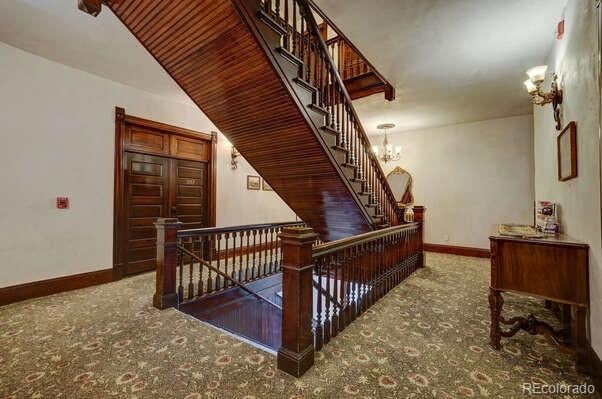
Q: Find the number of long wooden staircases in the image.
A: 1